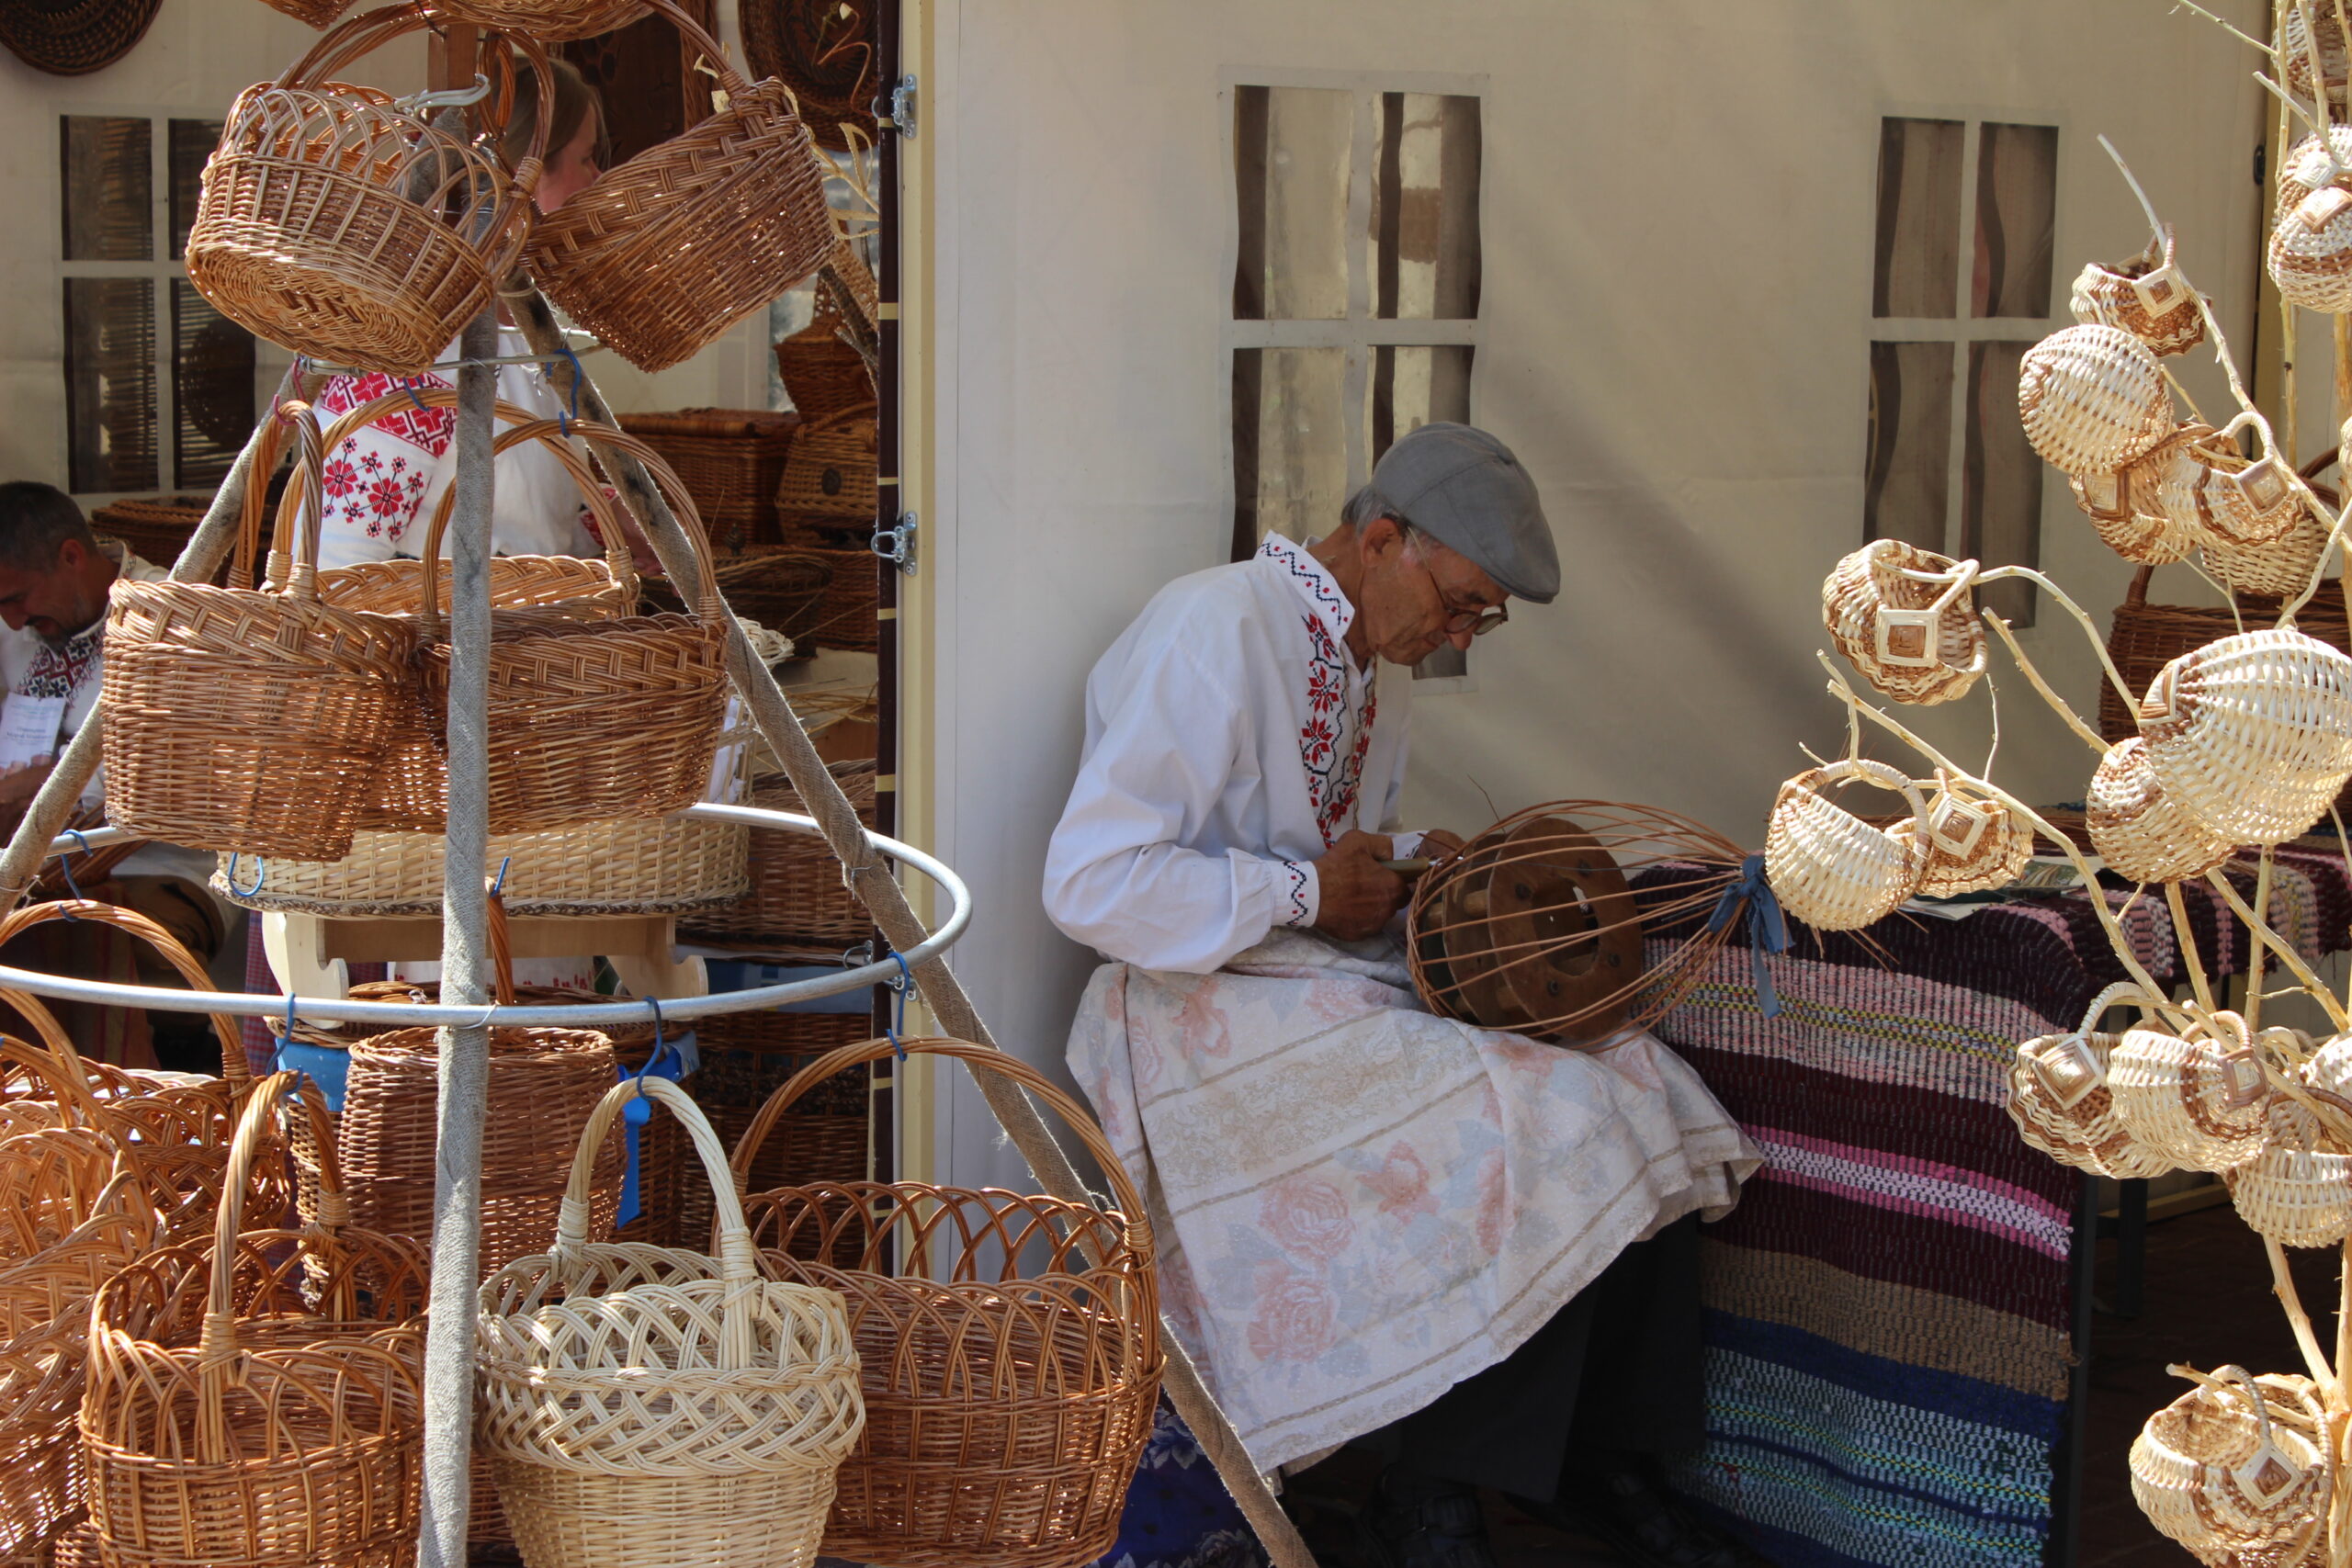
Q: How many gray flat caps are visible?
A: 1